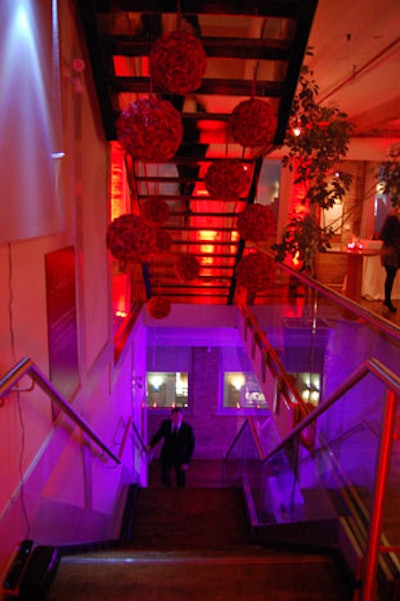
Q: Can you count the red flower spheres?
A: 11